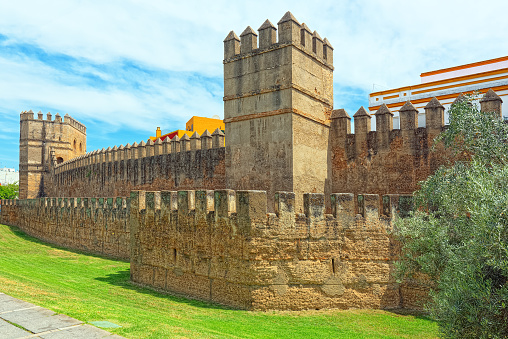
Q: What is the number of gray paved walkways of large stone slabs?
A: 1